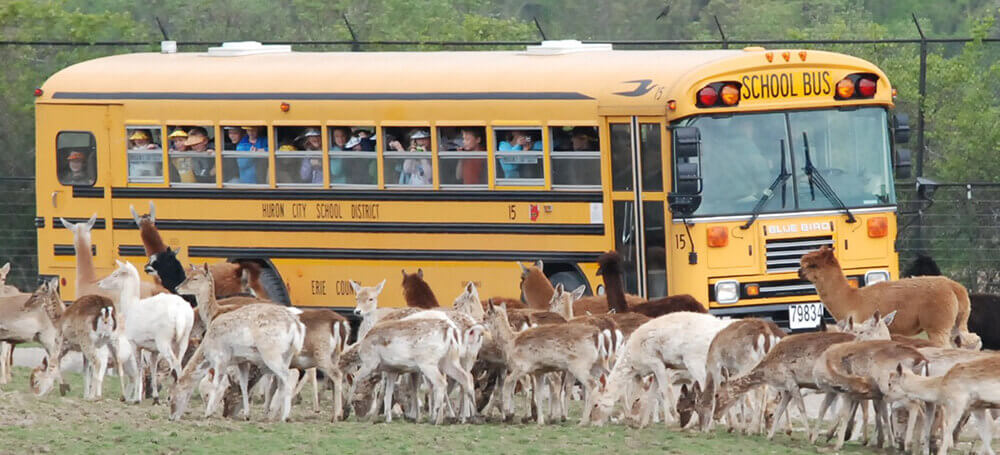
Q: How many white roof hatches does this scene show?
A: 2